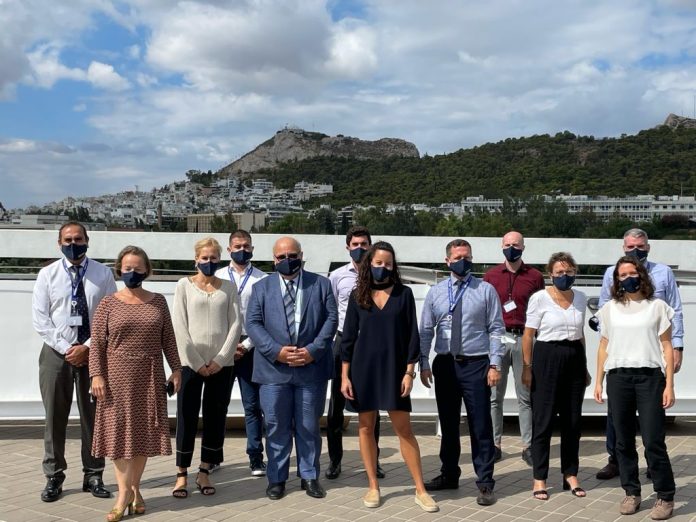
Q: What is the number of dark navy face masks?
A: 12